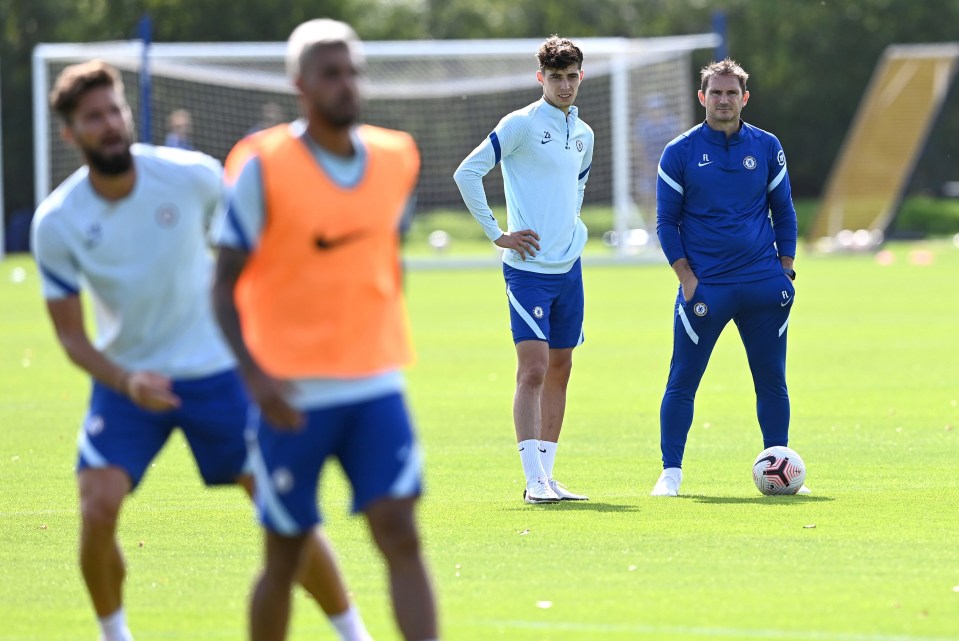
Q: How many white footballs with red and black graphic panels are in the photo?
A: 1